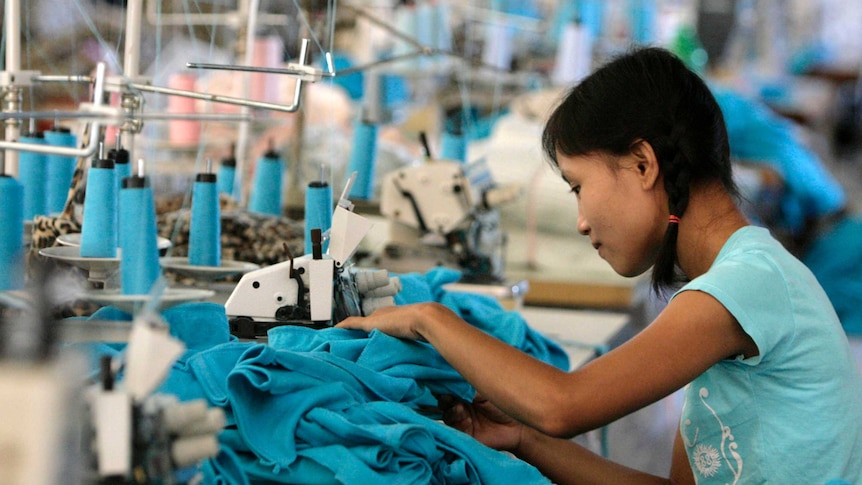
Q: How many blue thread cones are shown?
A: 12